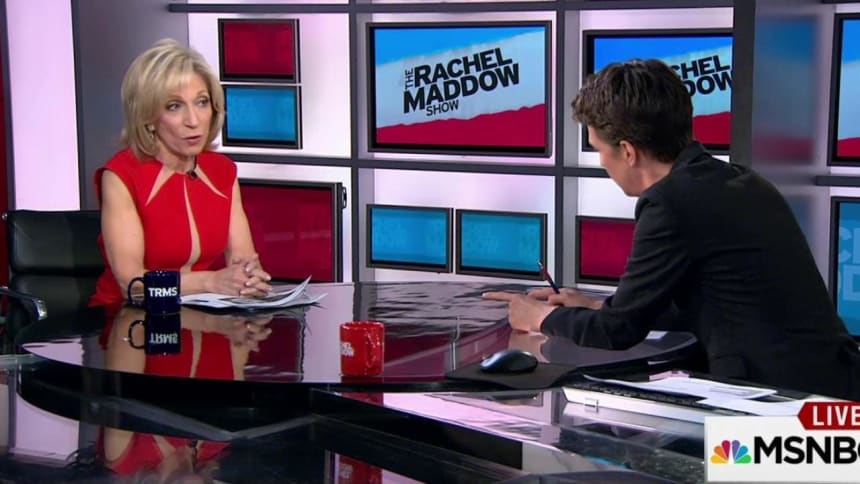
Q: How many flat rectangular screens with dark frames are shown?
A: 10